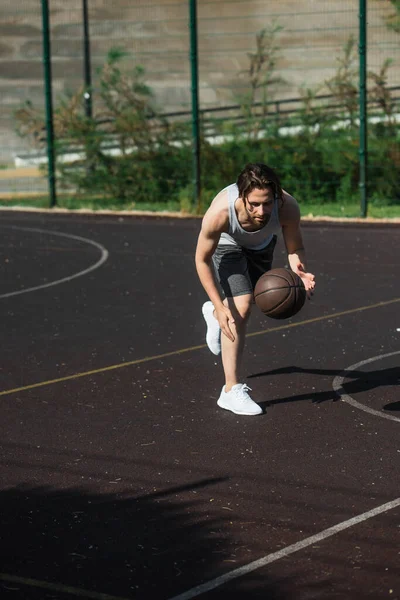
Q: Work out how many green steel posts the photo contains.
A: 3